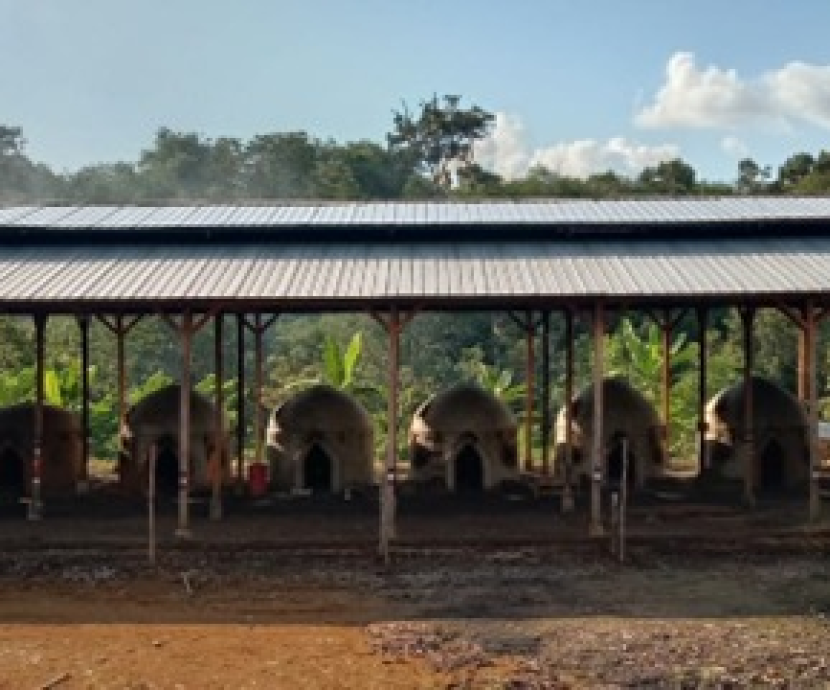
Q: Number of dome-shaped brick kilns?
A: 6